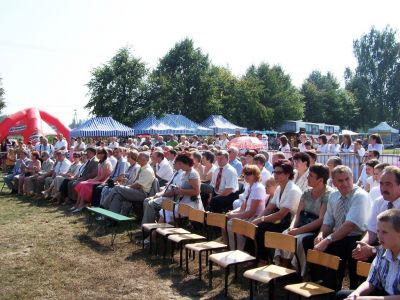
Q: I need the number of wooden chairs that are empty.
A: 7